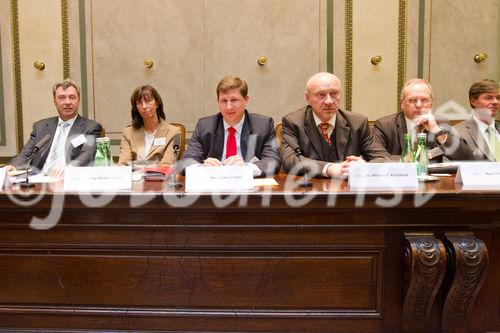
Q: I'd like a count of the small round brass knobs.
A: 5